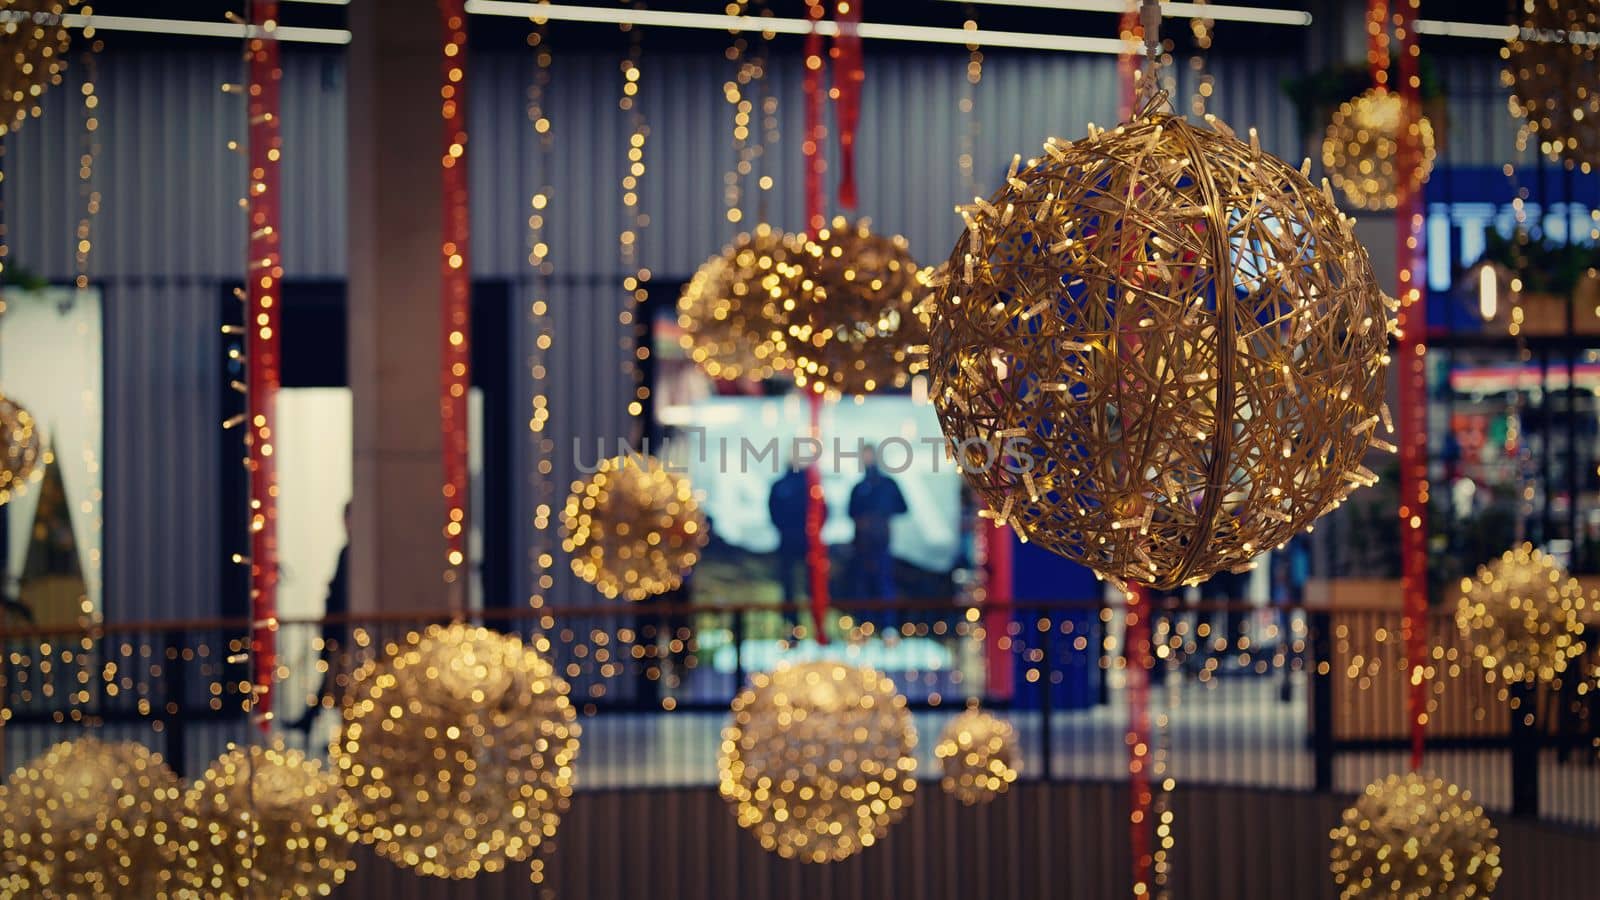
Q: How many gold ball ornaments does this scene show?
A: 15